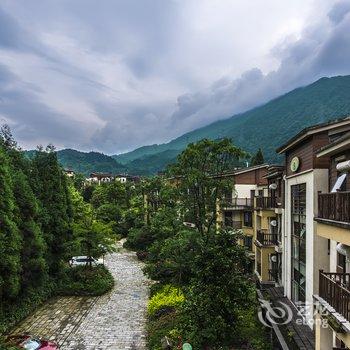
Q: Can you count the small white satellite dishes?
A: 3